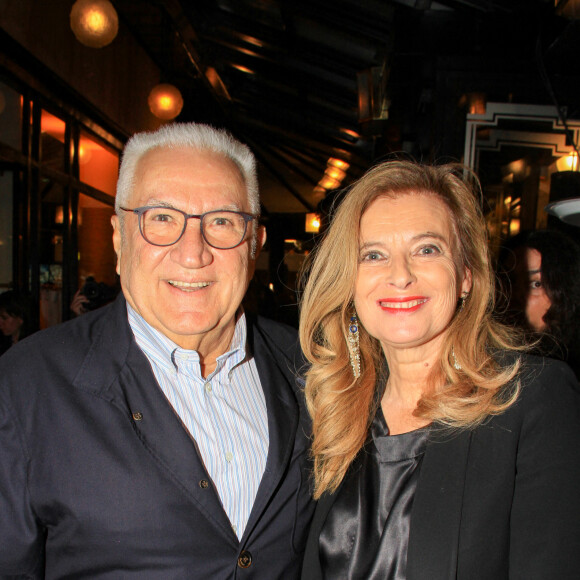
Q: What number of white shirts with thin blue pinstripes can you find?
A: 1